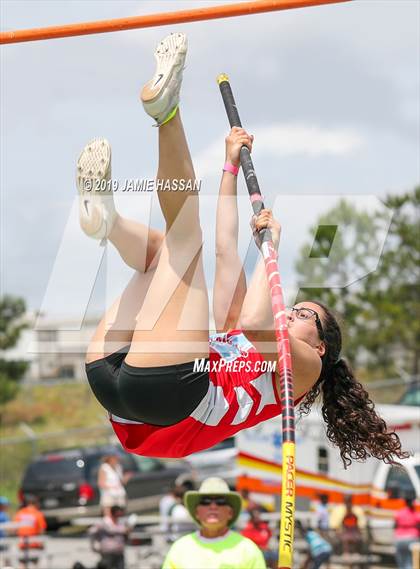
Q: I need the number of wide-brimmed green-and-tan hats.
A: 1